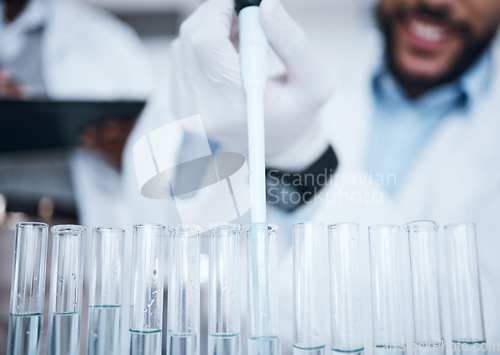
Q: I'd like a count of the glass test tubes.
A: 12